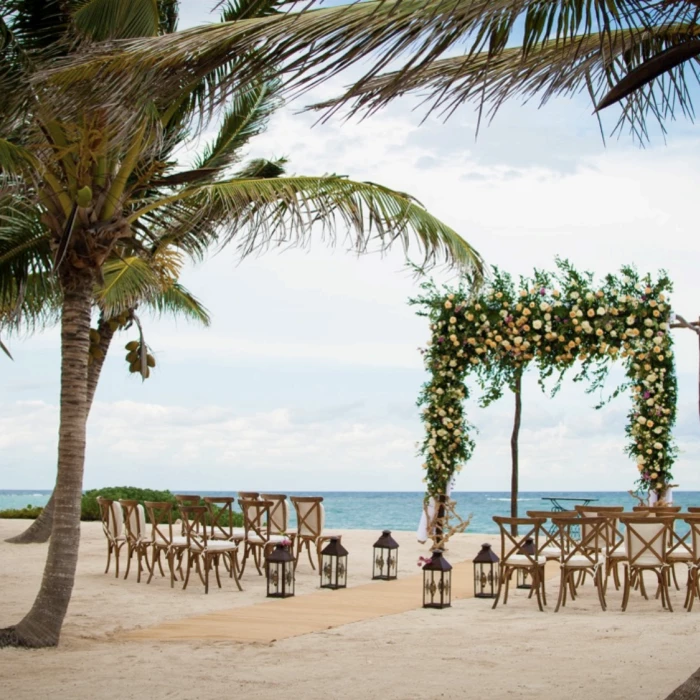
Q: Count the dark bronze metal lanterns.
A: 6